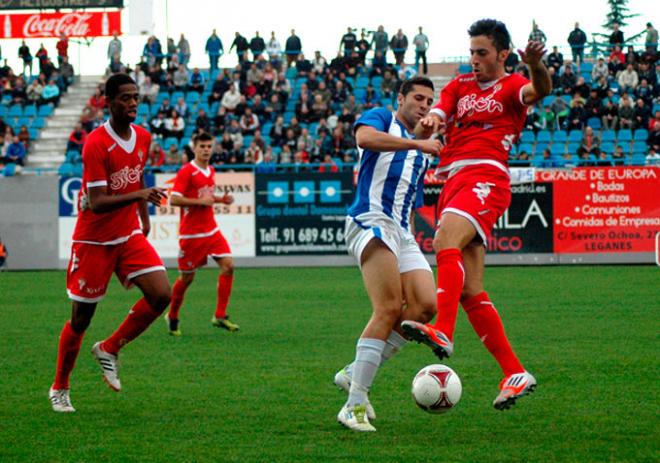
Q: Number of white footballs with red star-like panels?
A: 1